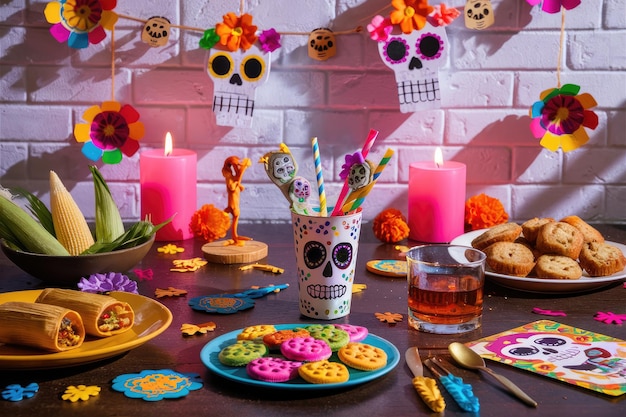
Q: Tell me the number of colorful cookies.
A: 9